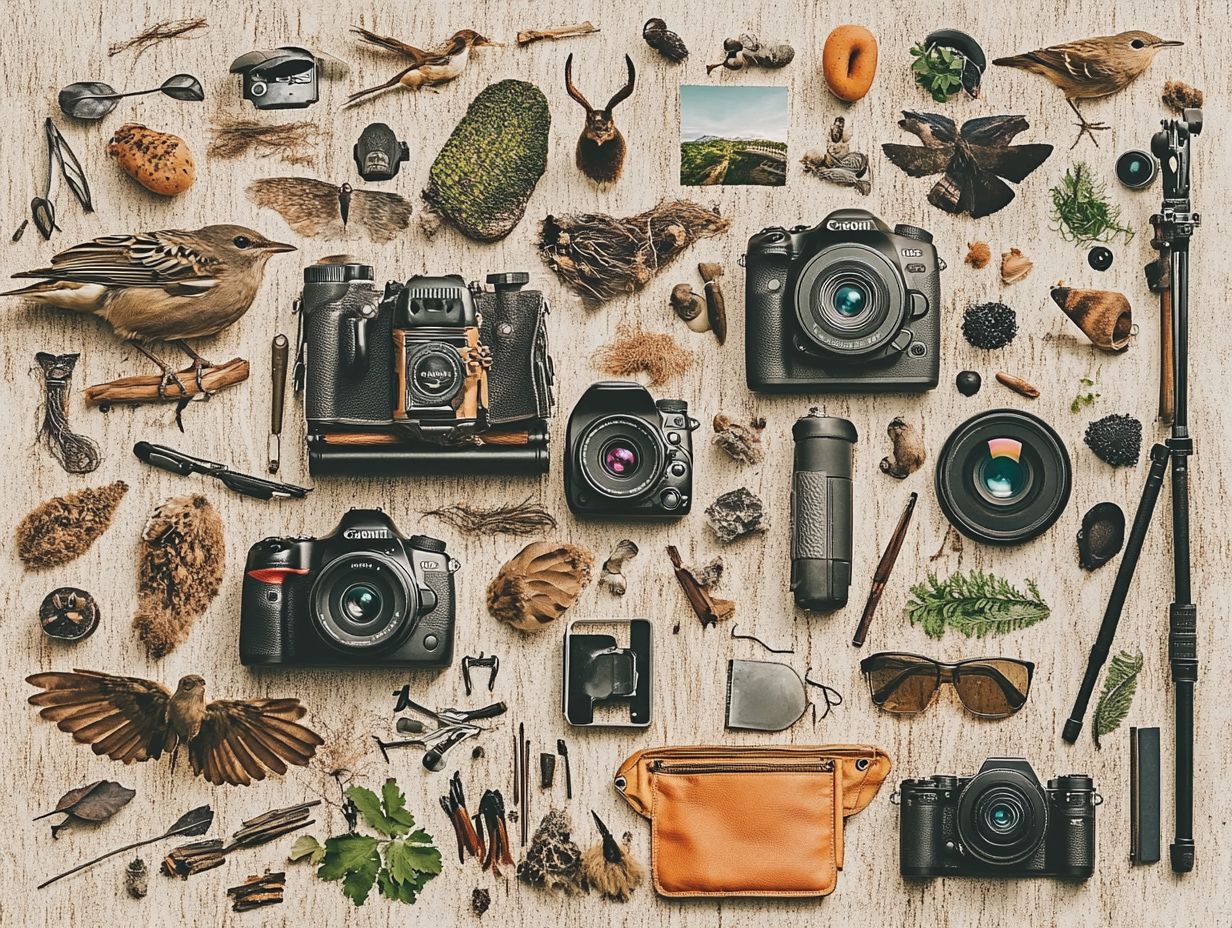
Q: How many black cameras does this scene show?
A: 5